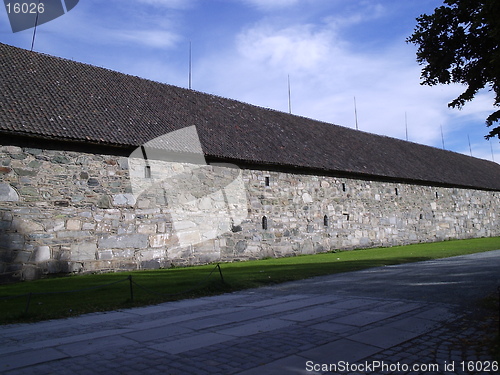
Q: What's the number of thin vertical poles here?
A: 8